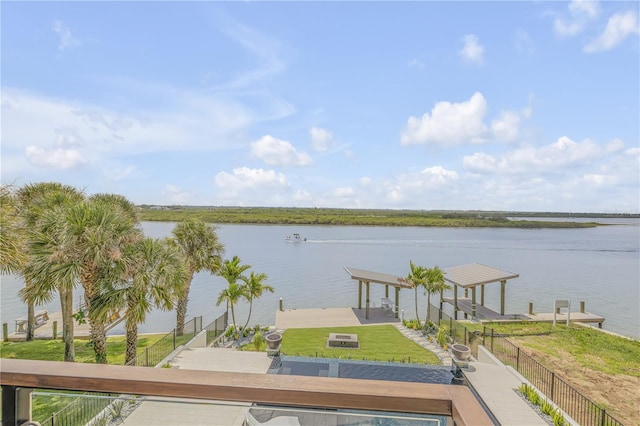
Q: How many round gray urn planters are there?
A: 2